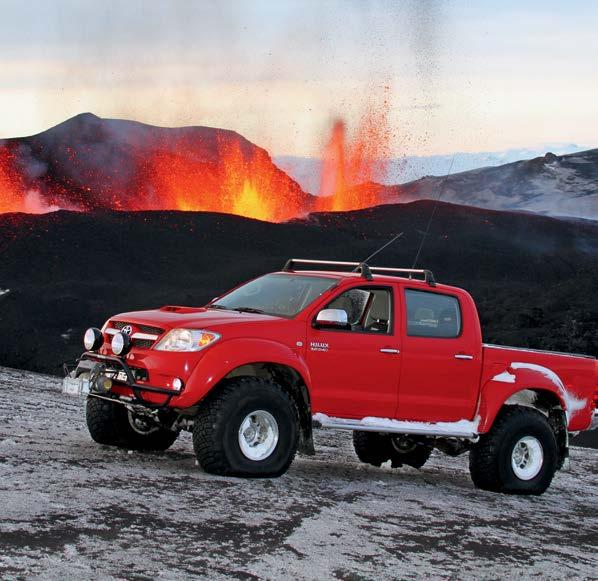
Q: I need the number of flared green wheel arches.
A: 0